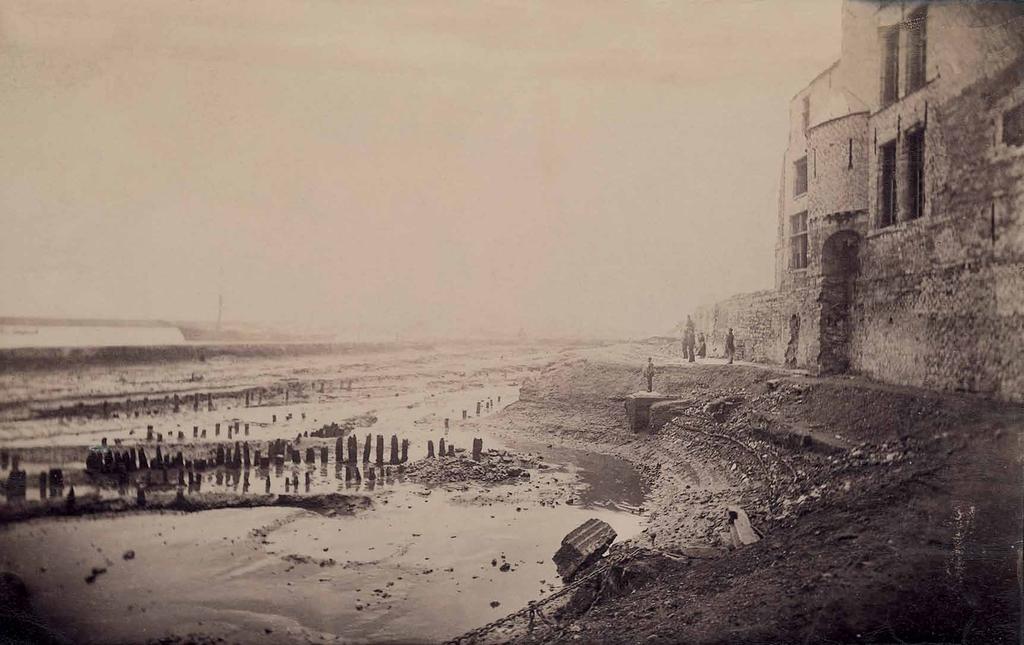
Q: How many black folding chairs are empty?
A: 0